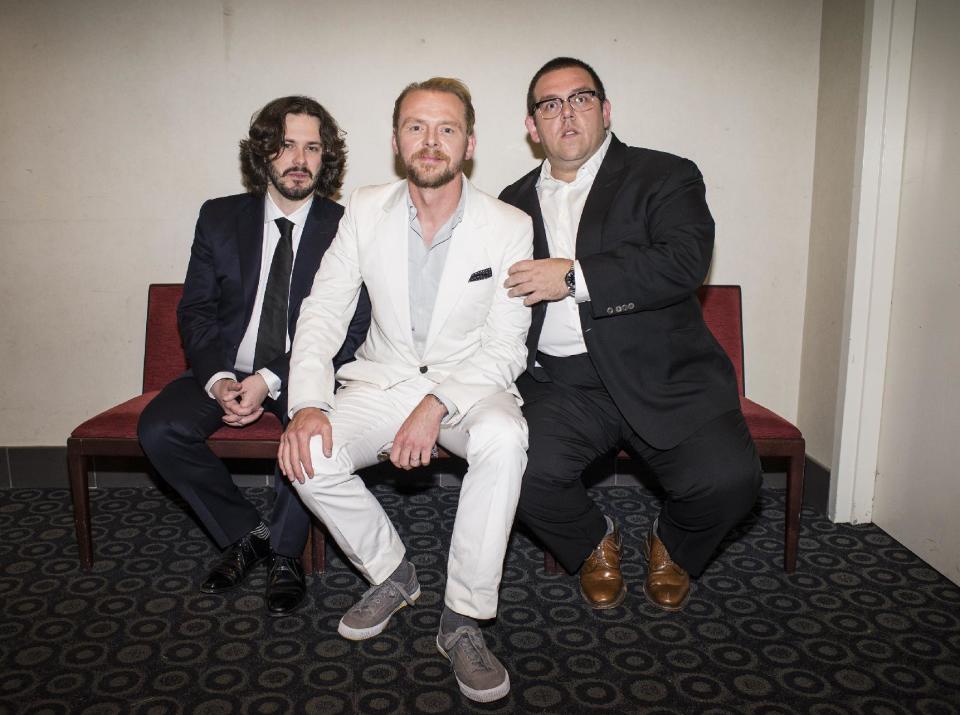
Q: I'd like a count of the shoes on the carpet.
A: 6